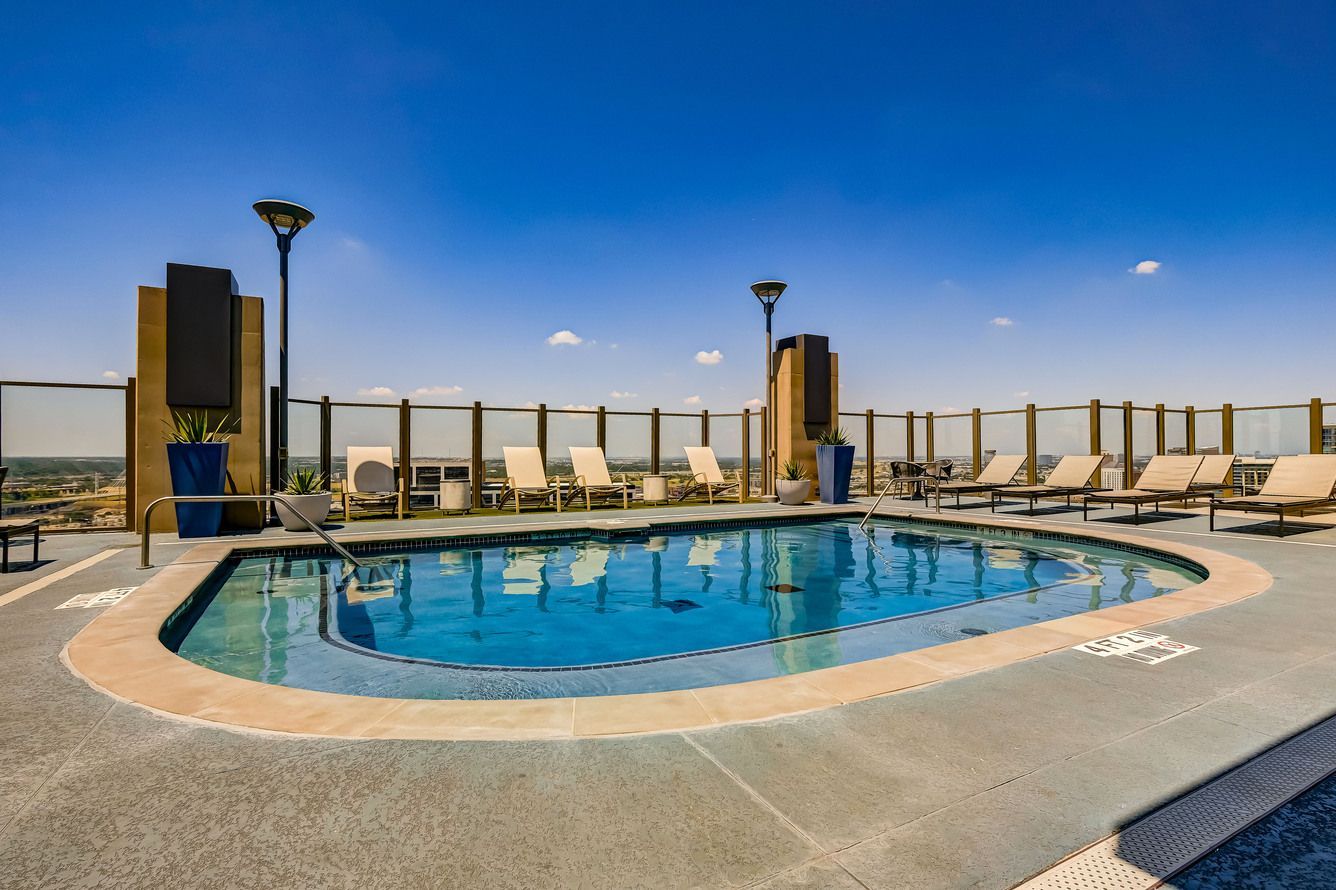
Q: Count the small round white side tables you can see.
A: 2